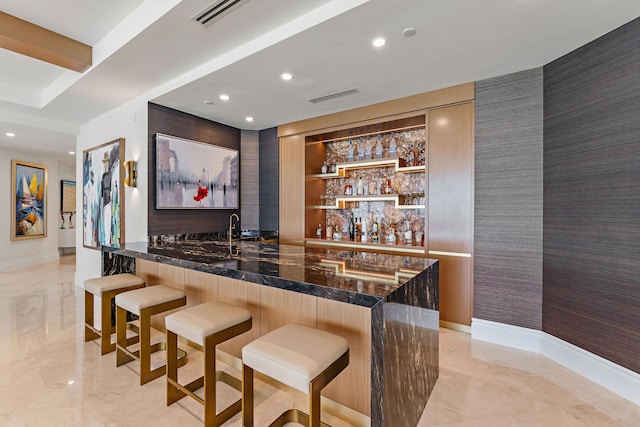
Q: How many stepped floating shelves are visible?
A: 2